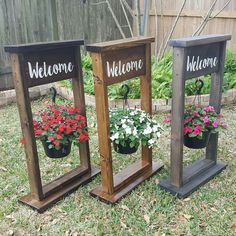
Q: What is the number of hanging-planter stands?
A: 3